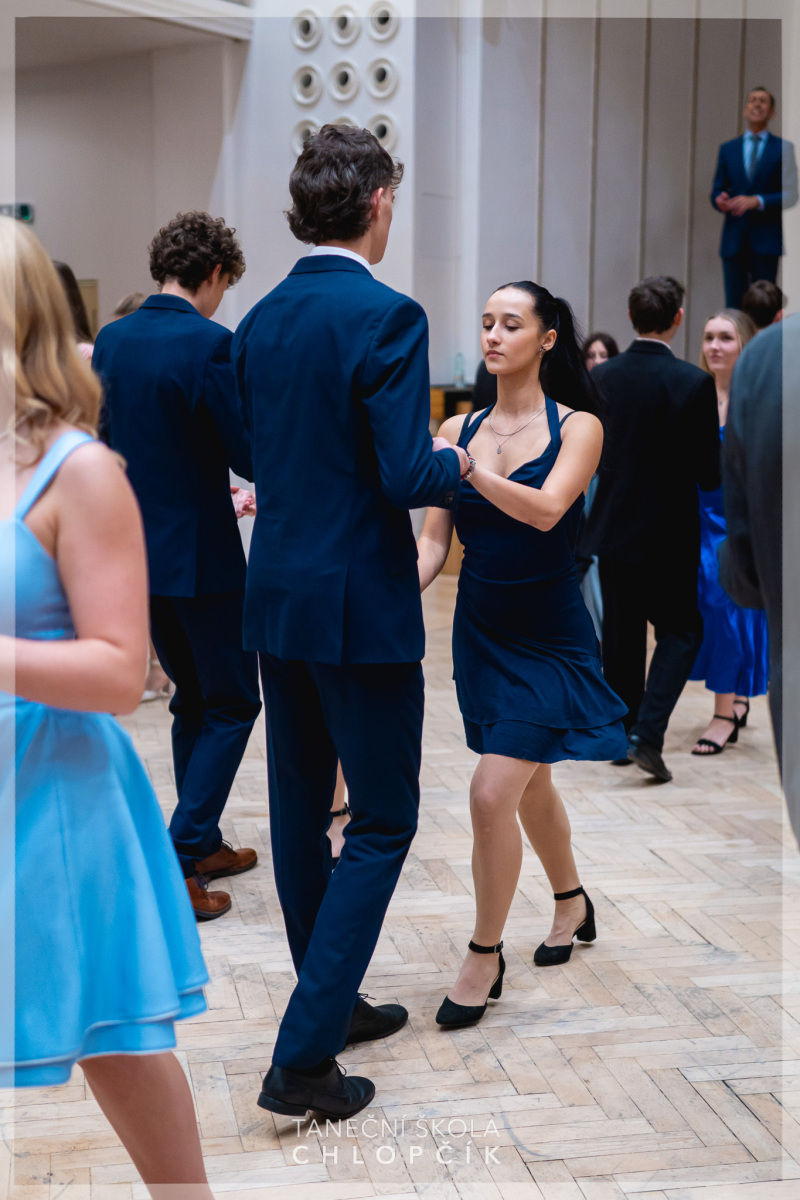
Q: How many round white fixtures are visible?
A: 9